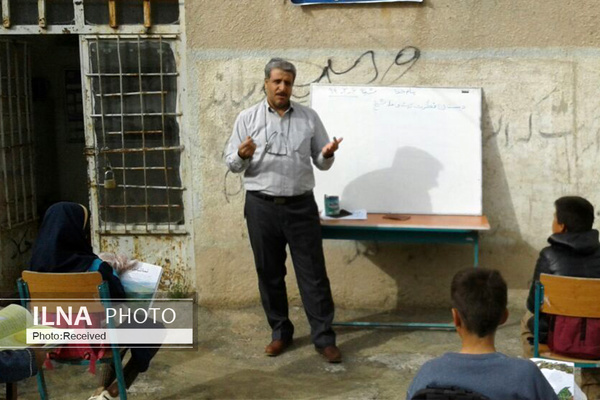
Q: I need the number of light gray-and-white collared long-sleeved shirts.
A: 1